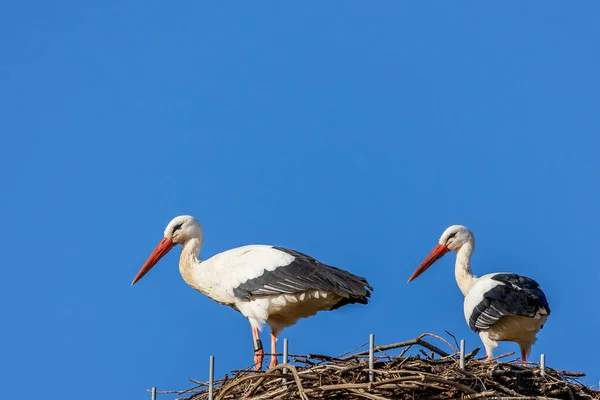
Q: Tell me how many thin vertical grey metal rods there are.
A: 6